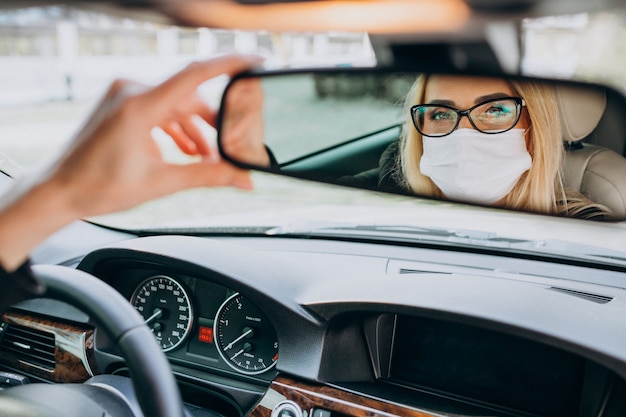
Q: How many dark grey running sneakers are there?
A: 0